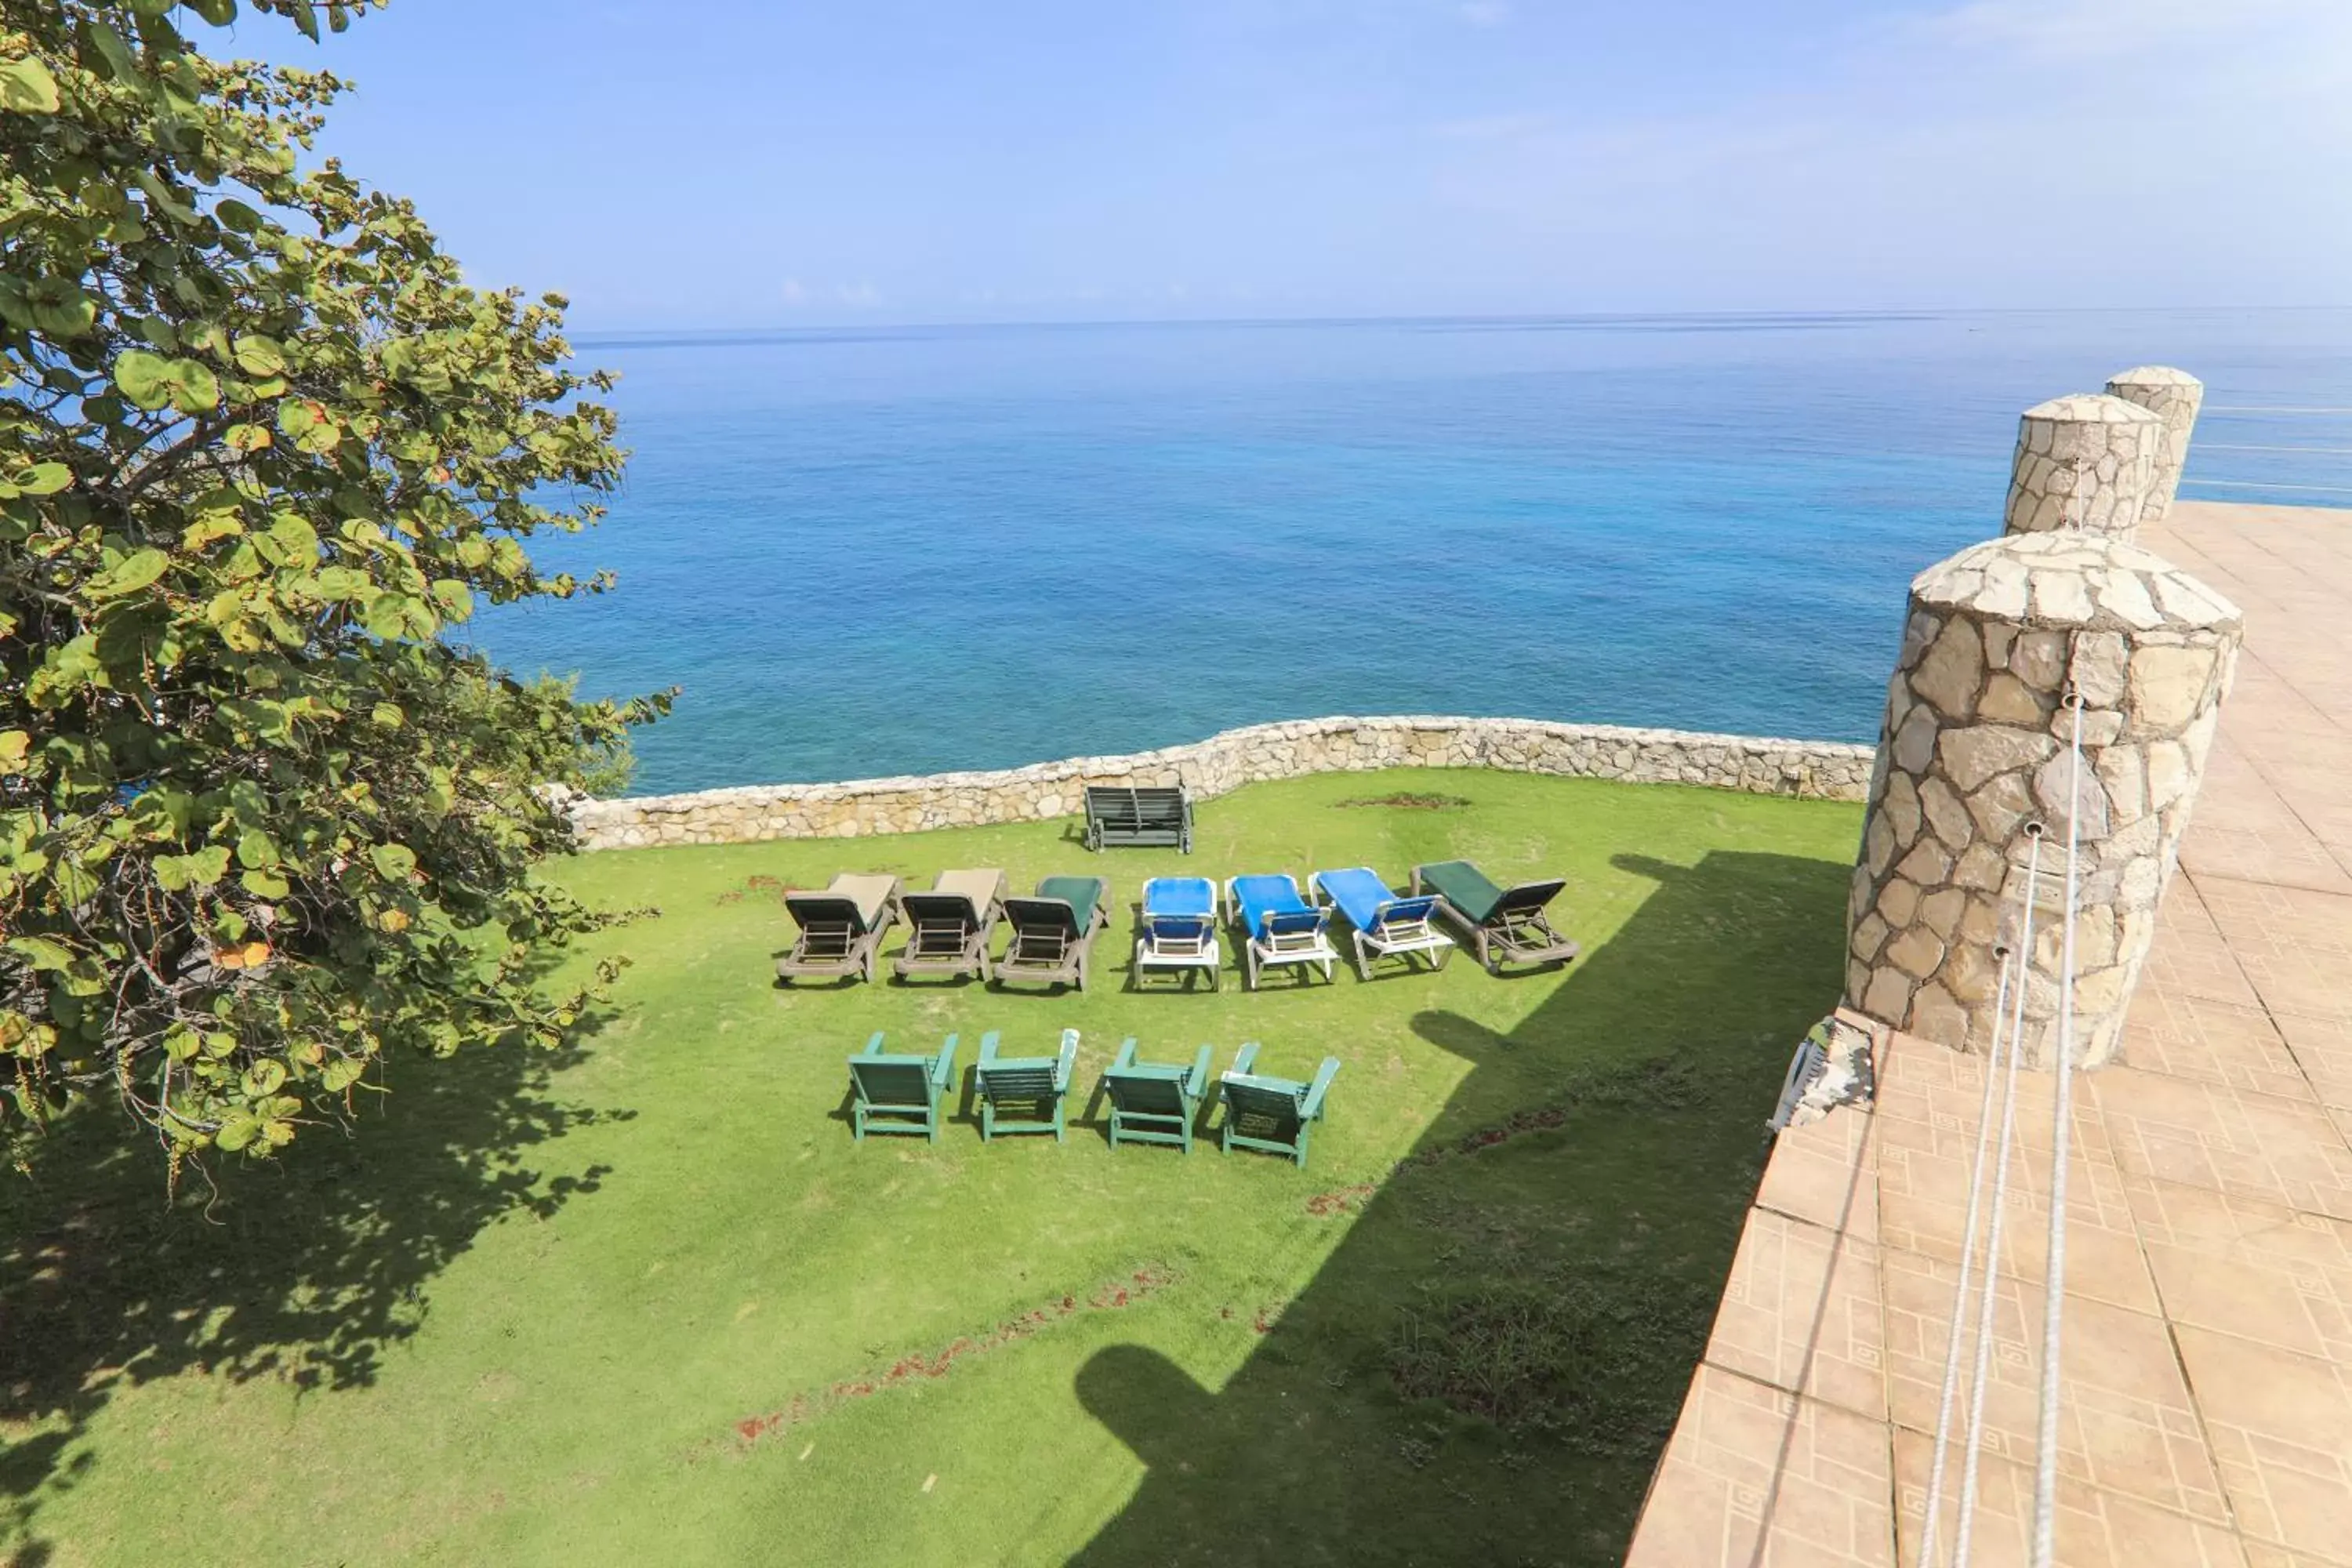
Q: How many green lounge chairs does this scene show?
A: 2